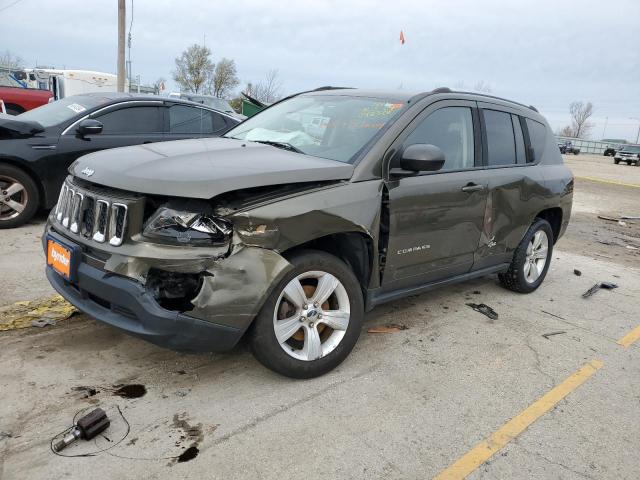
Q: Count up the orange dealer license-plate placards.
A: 1